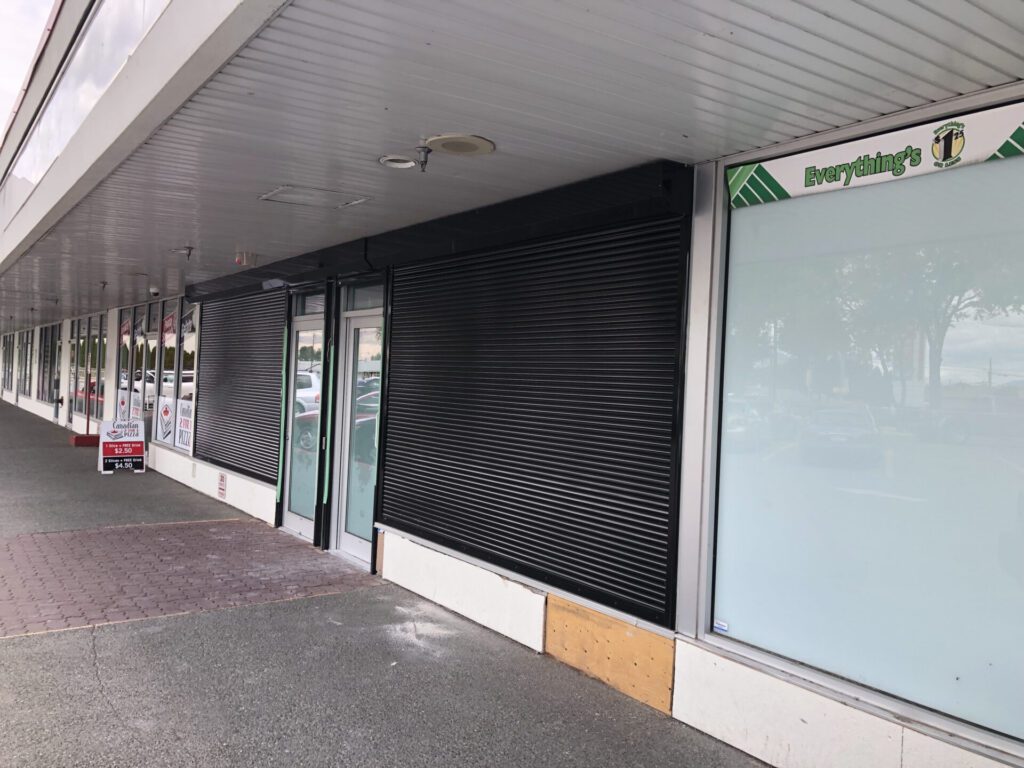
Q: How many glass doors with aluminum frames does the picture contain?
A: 2